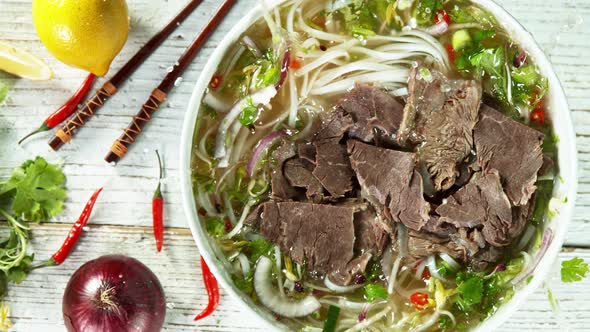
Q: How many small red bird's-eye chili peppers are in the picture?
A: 4